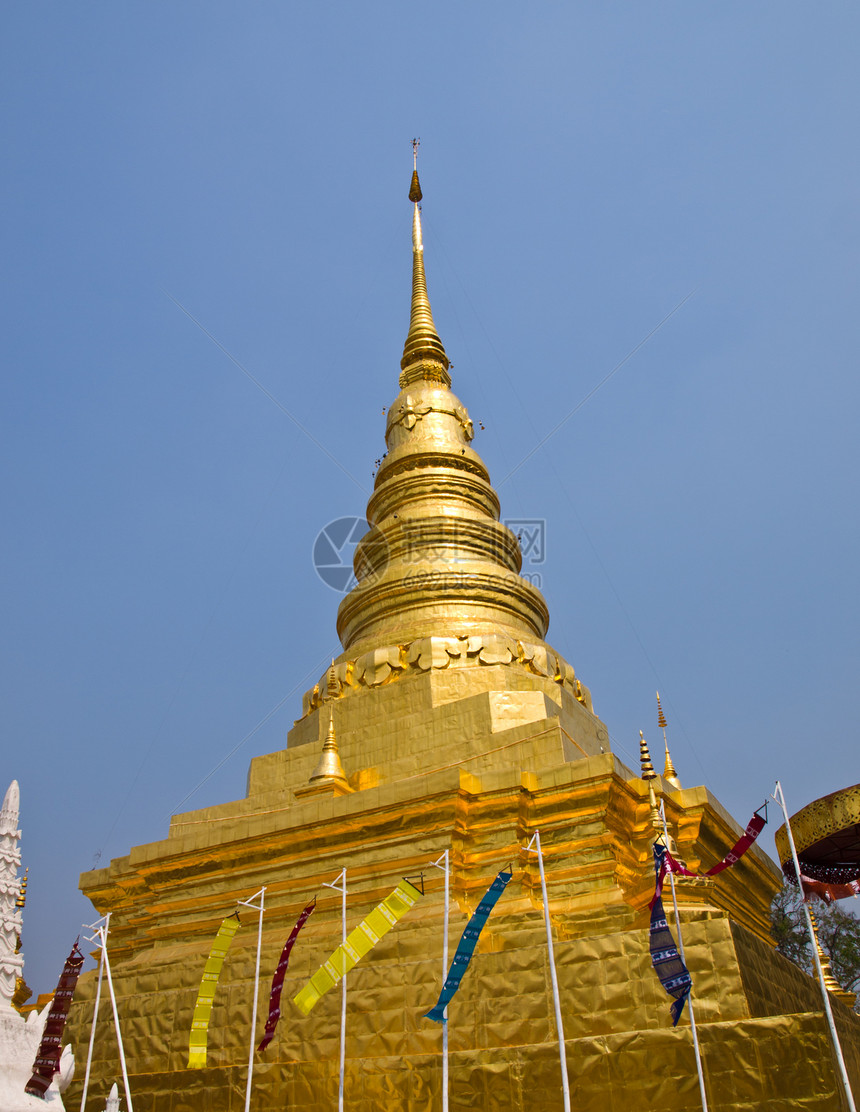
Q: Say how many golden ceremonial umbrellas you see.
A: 1